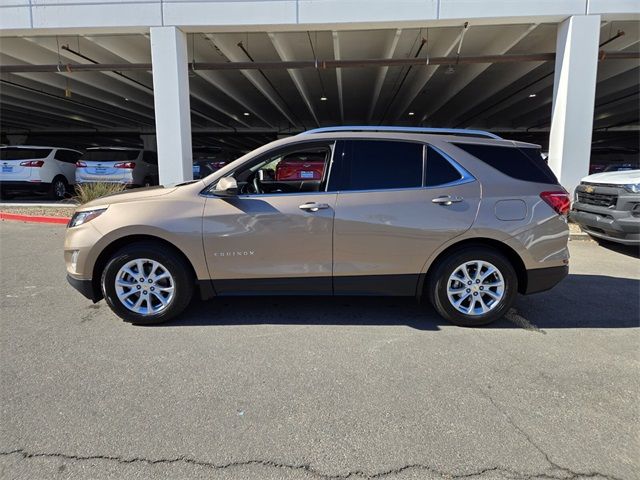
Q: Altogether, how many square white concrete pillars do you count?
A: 2